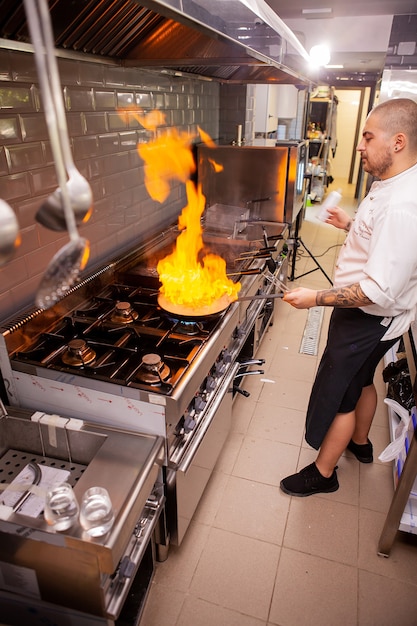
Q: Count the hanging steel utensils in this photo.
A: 3